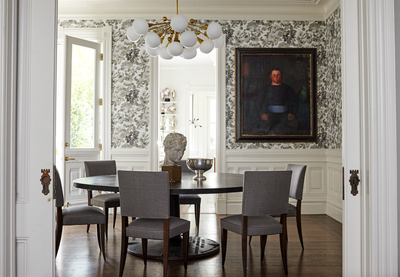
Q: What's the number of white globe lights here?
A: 13